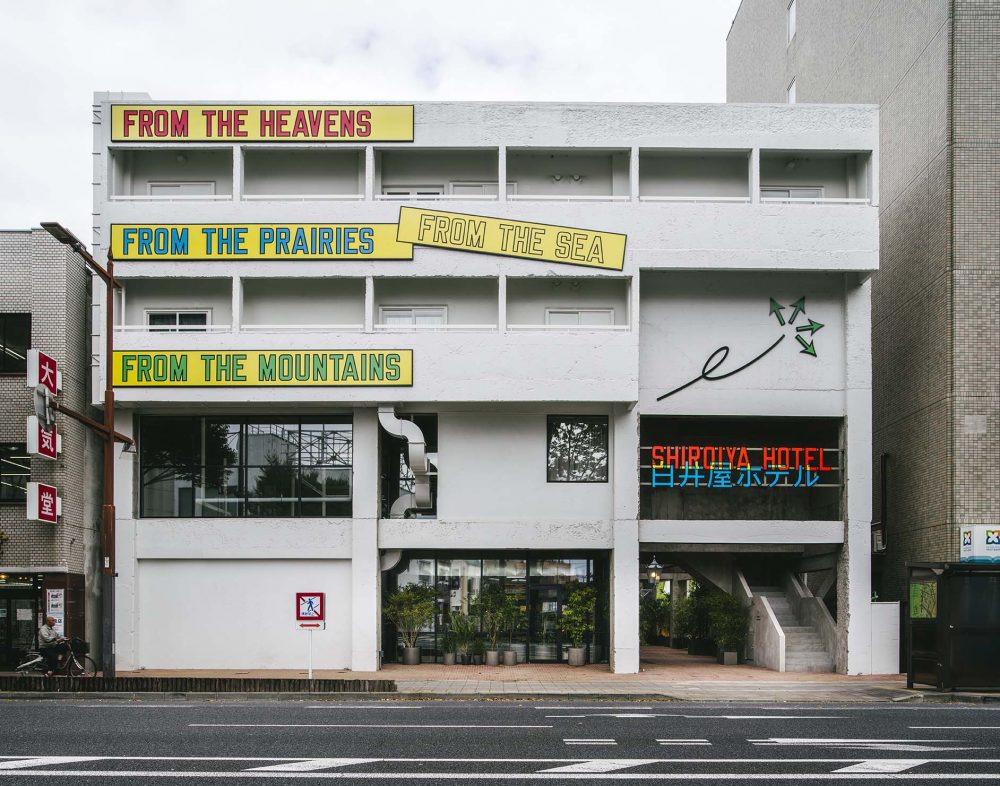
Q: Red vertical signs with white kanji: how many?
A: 3